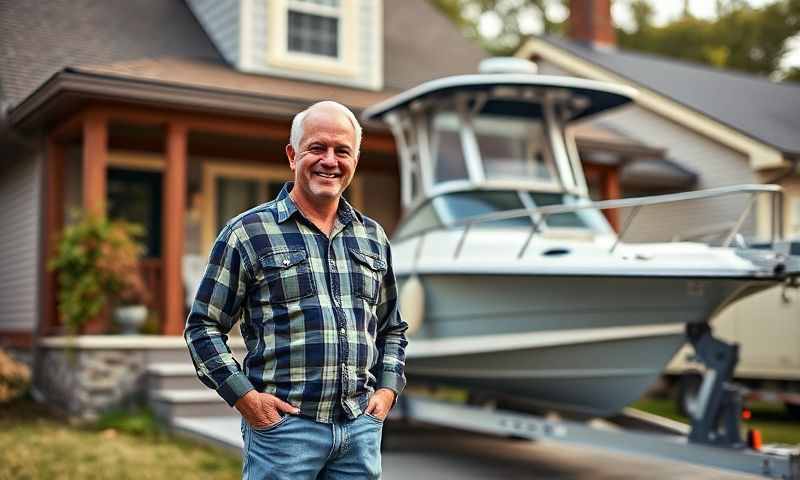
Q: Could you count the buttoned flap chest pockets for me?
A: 2